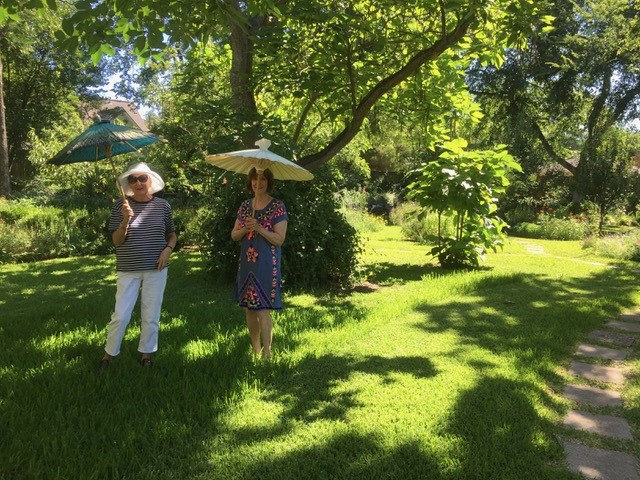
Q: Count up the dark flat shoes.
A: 2